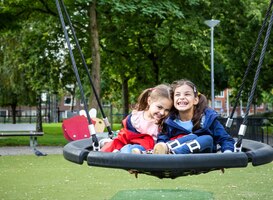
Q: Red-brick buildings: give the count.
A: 2